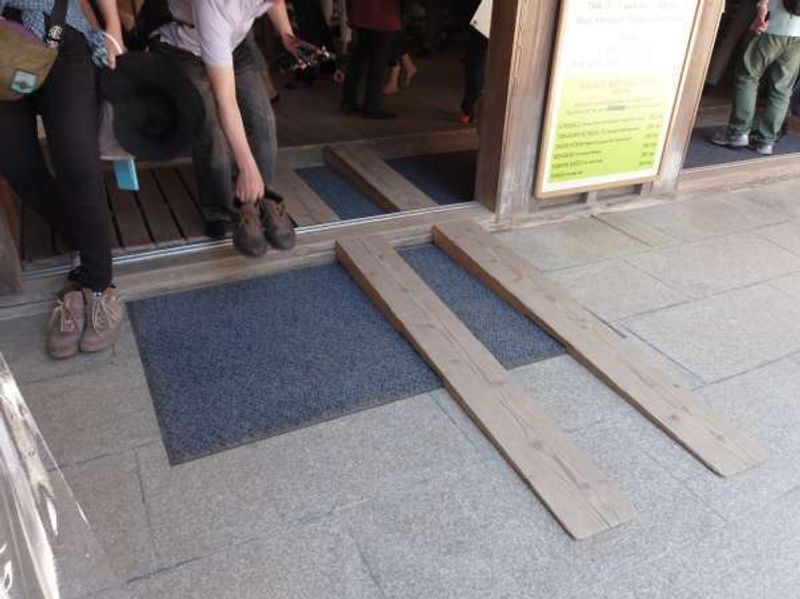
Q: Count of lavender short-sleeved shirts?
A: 1